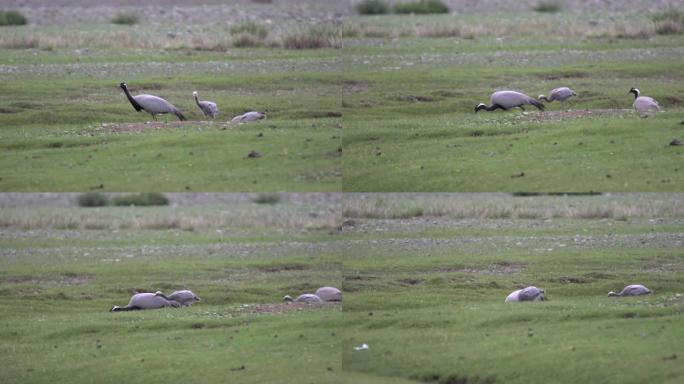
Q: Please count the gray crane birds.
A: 12